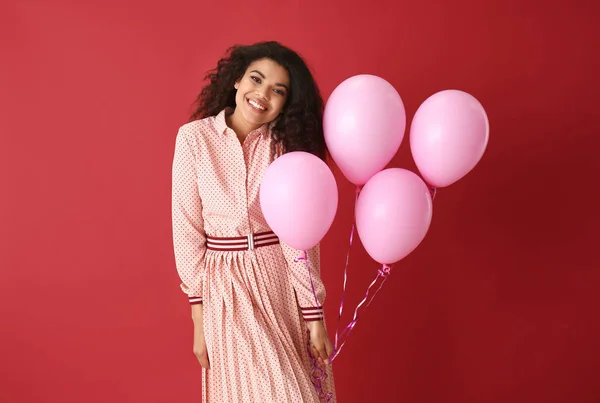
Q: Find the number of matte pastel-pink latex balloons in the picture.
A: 4